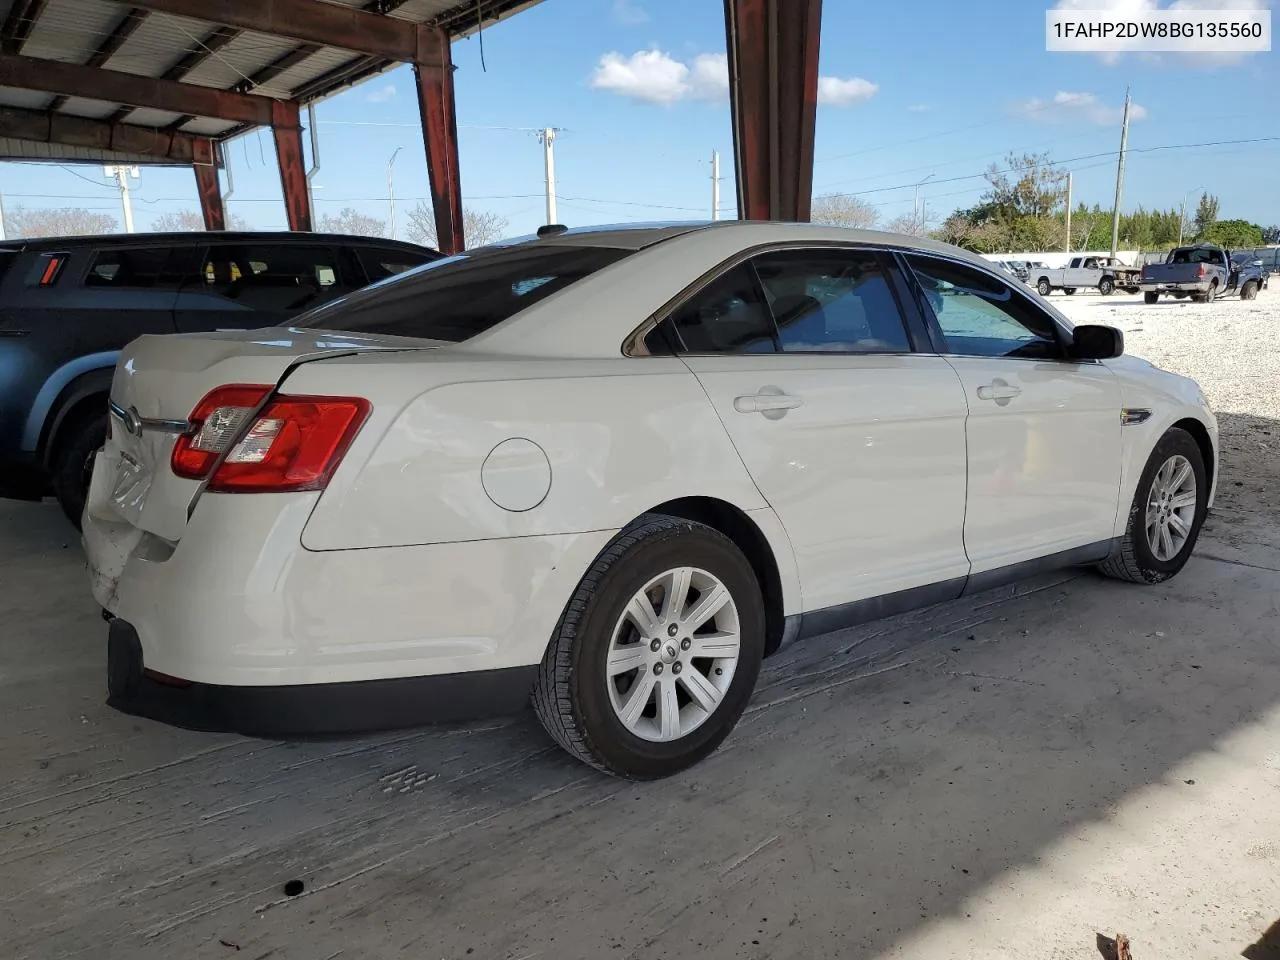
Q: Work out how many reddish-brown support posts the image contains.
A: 4